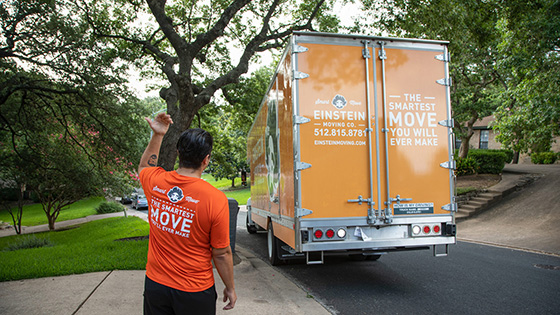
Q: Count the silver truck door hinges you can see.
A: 10